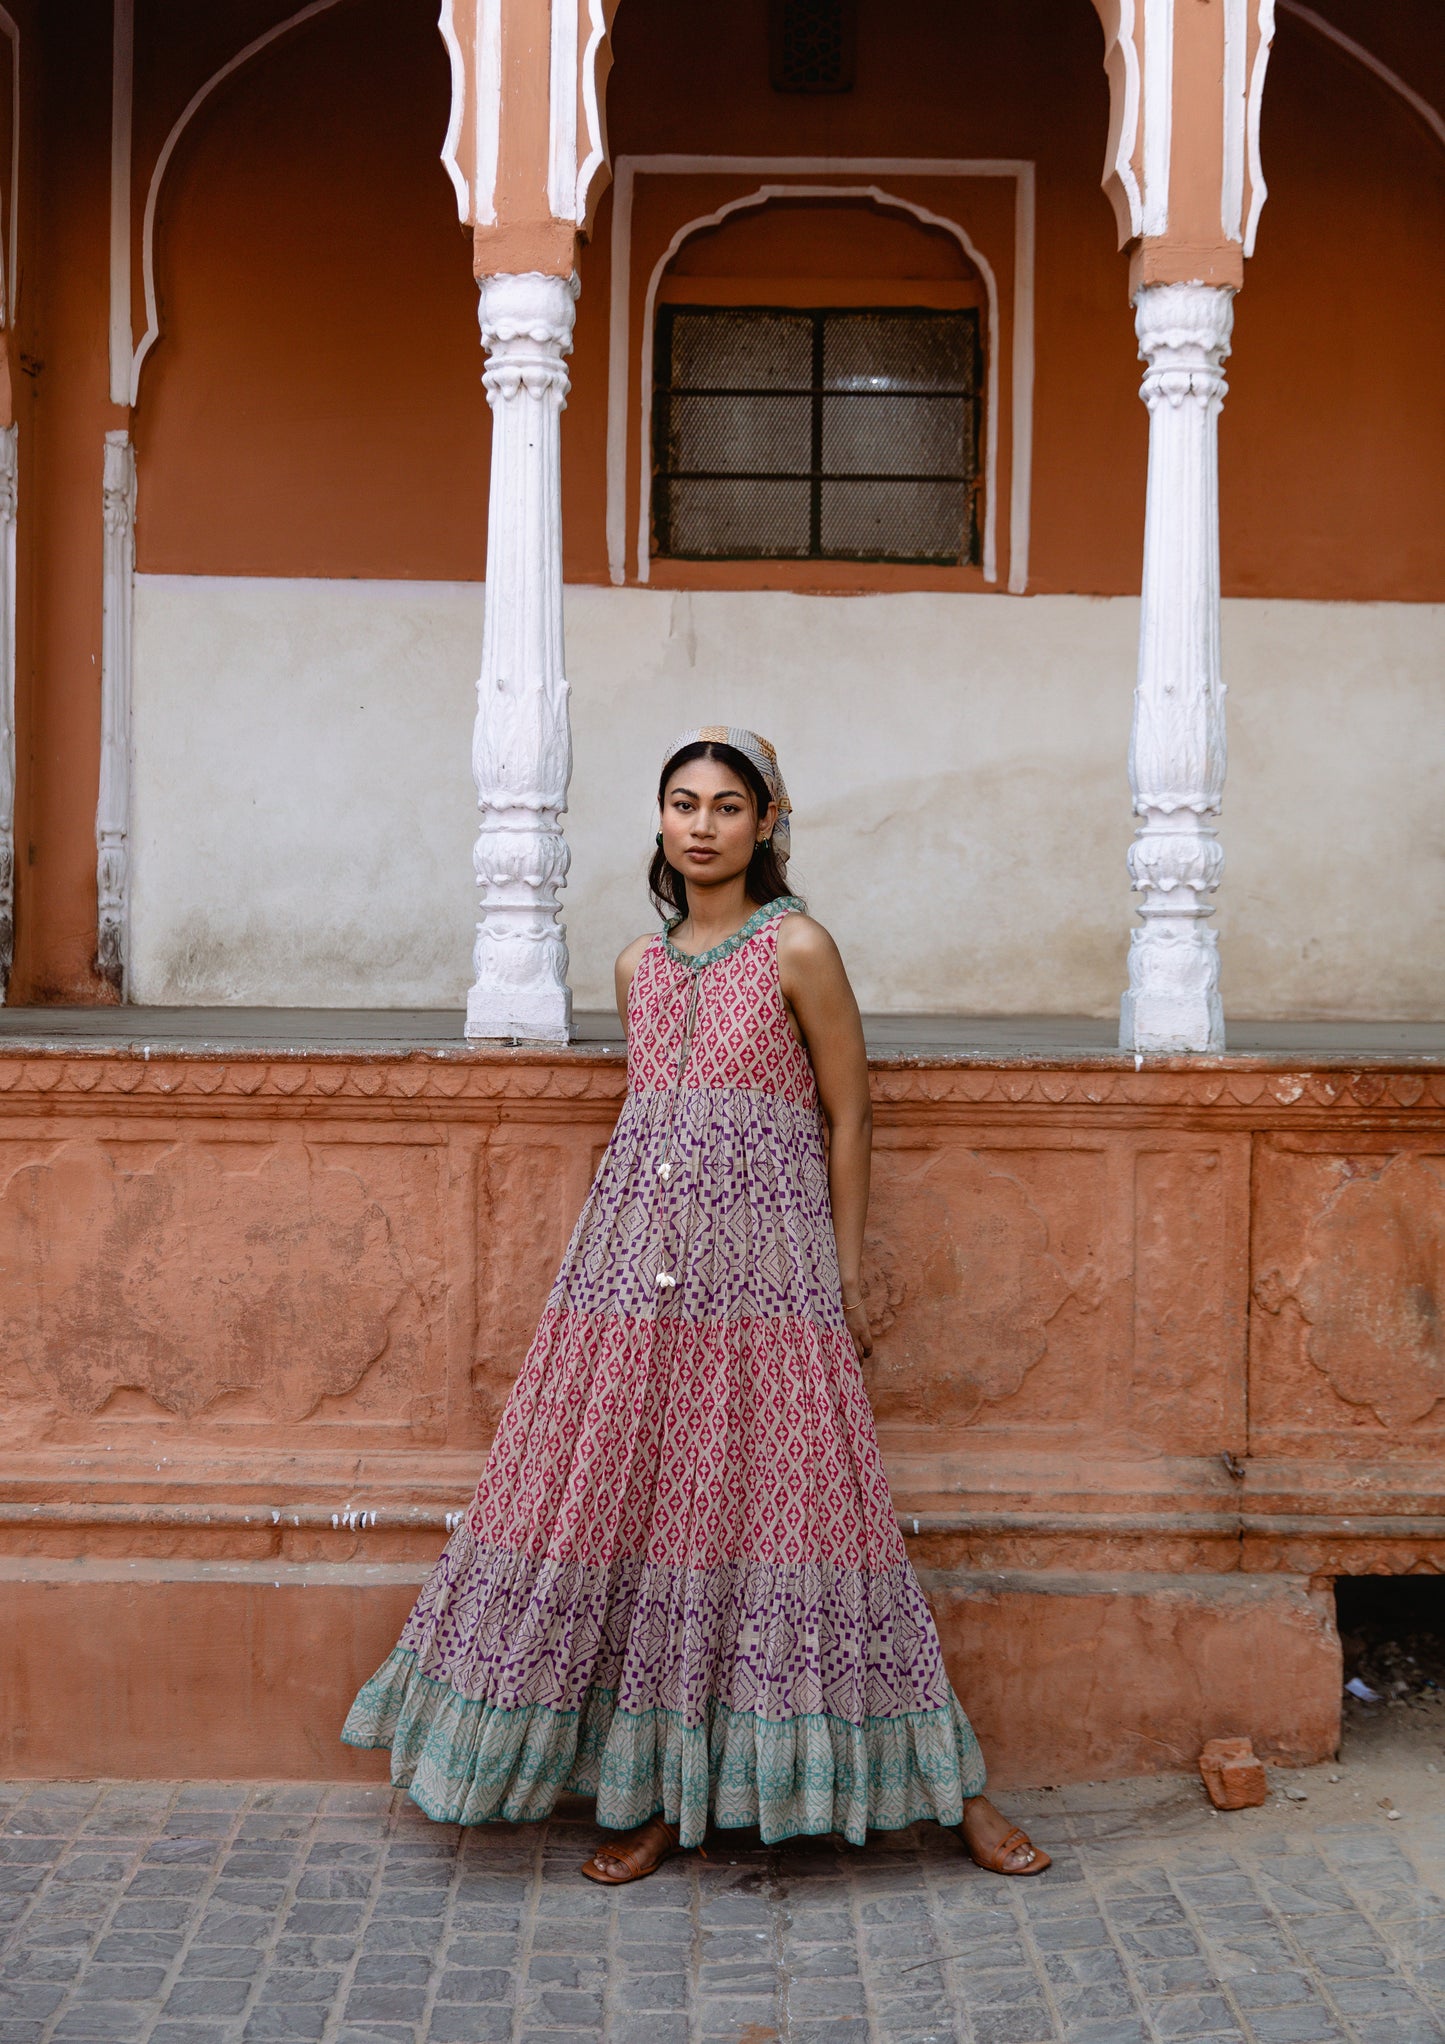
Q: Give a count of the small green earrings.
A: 2